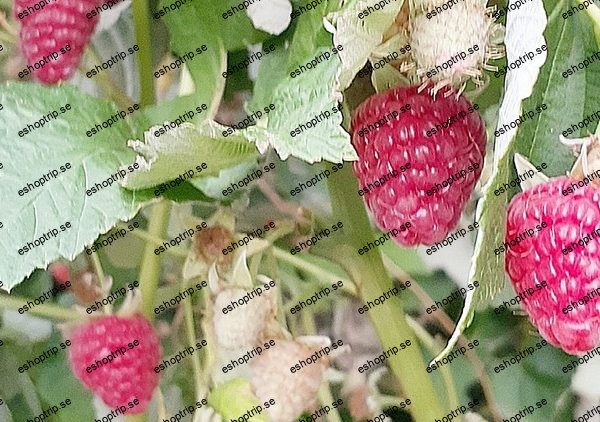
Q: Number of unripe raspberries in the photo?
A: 3